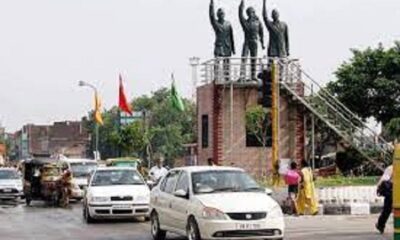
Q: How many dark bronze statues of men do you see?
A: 3